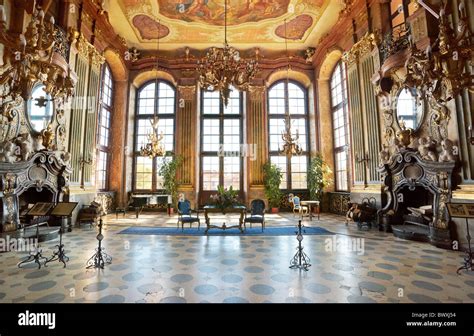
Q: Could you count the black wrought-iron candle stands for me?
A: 2